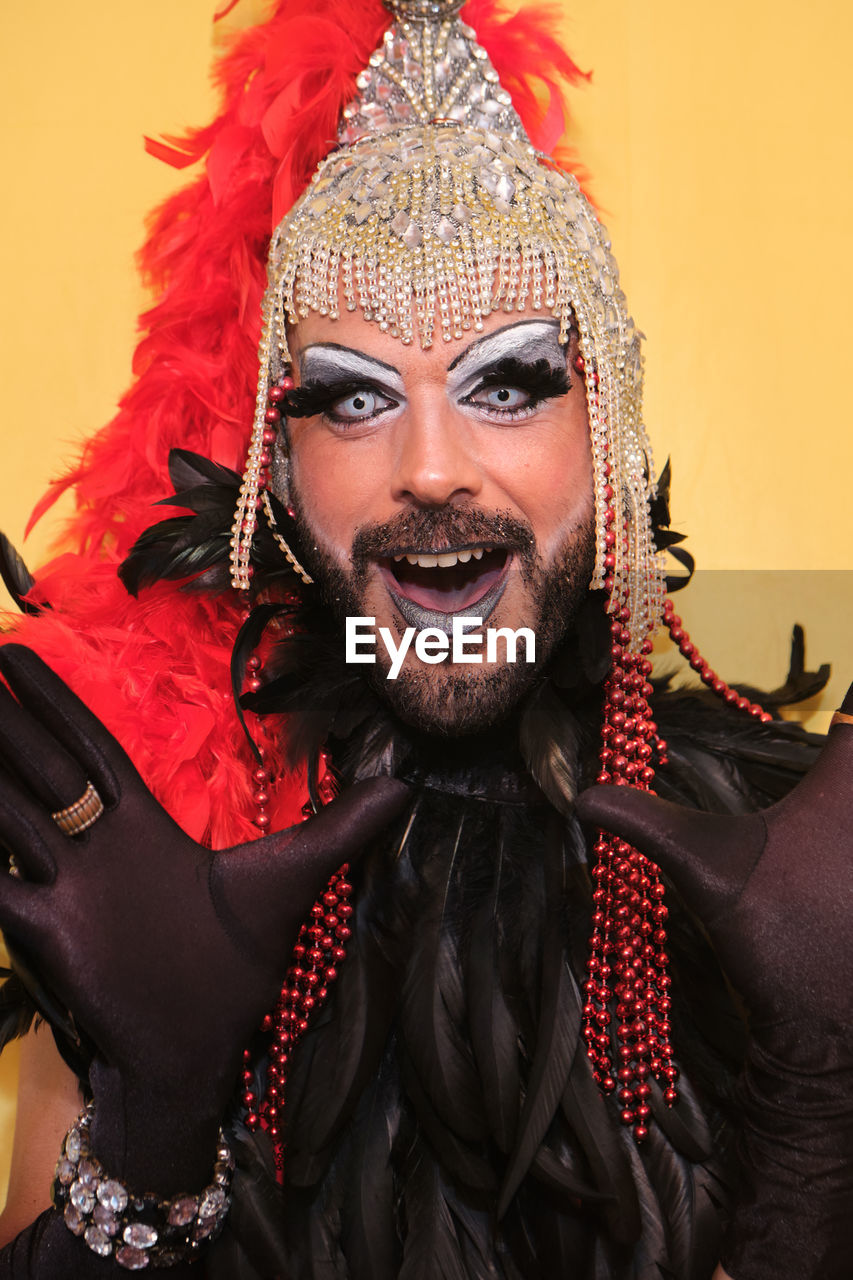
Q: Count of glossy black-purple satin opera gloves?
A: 2